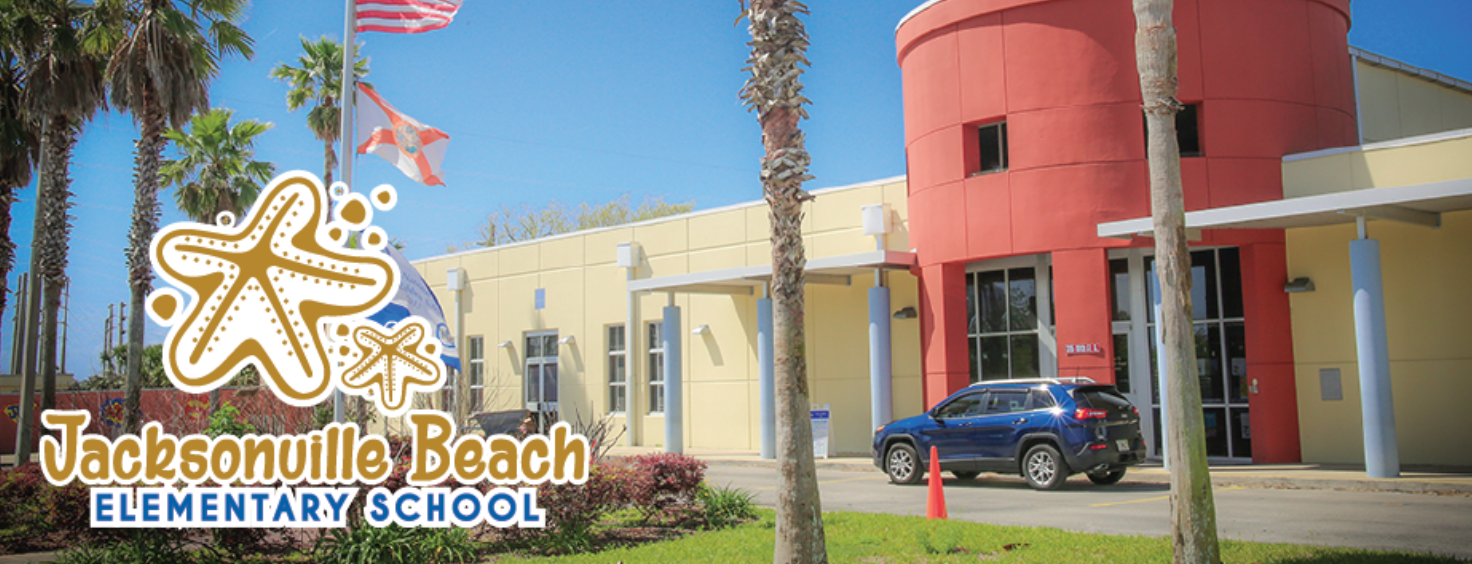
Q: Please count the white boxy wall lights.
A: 3